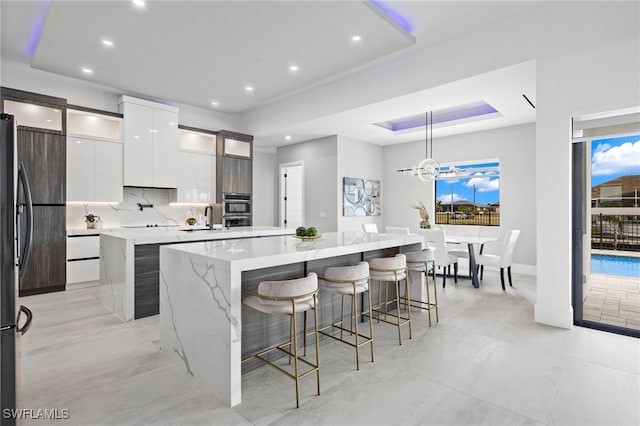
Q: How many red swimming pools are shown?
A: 0